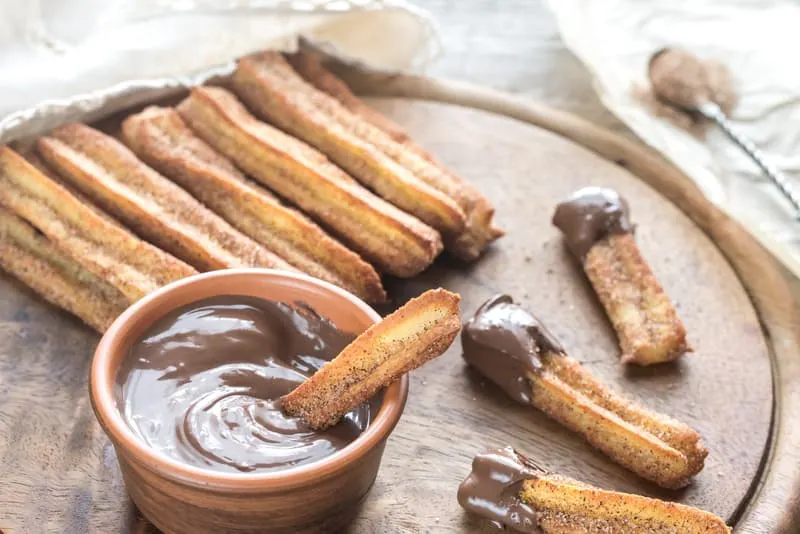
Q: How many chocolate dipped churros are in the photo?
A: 3